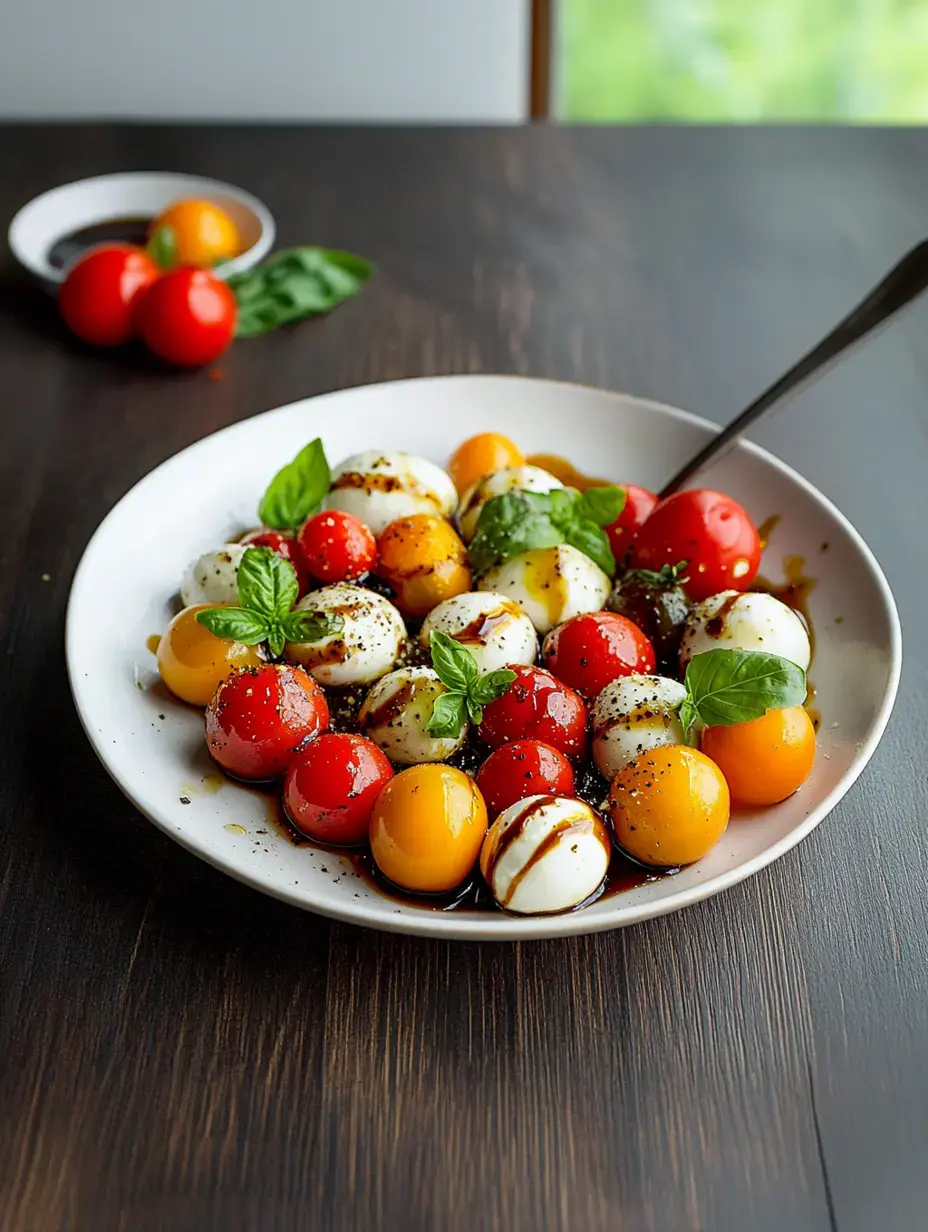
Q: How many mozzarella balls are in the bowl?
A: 10